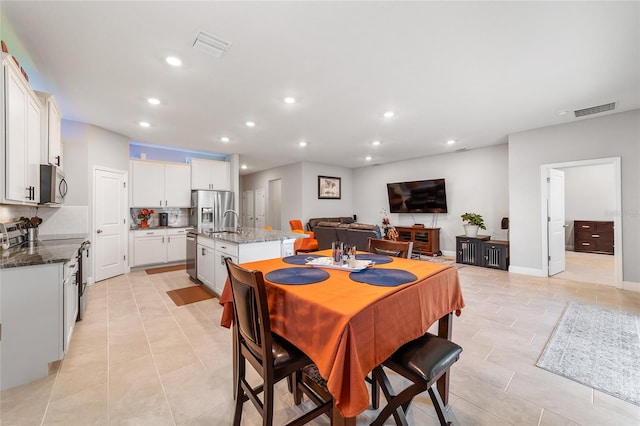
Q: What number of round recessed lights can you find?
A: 12